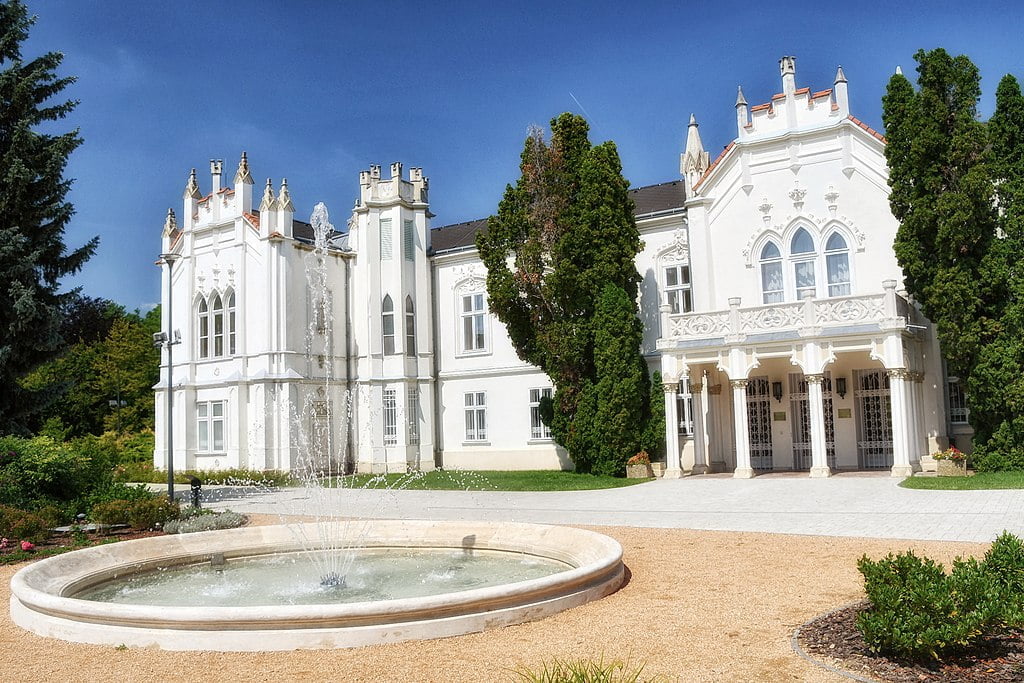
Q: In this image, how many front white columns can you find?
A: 4